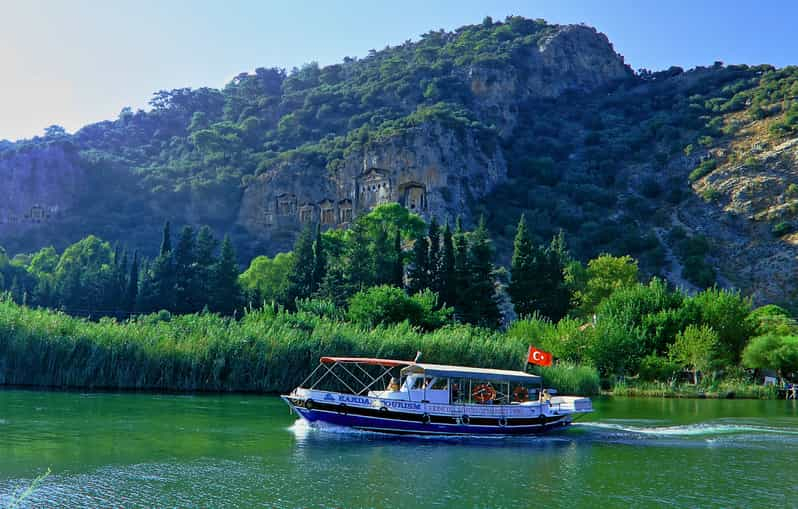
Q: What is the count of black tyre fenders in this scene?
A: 7